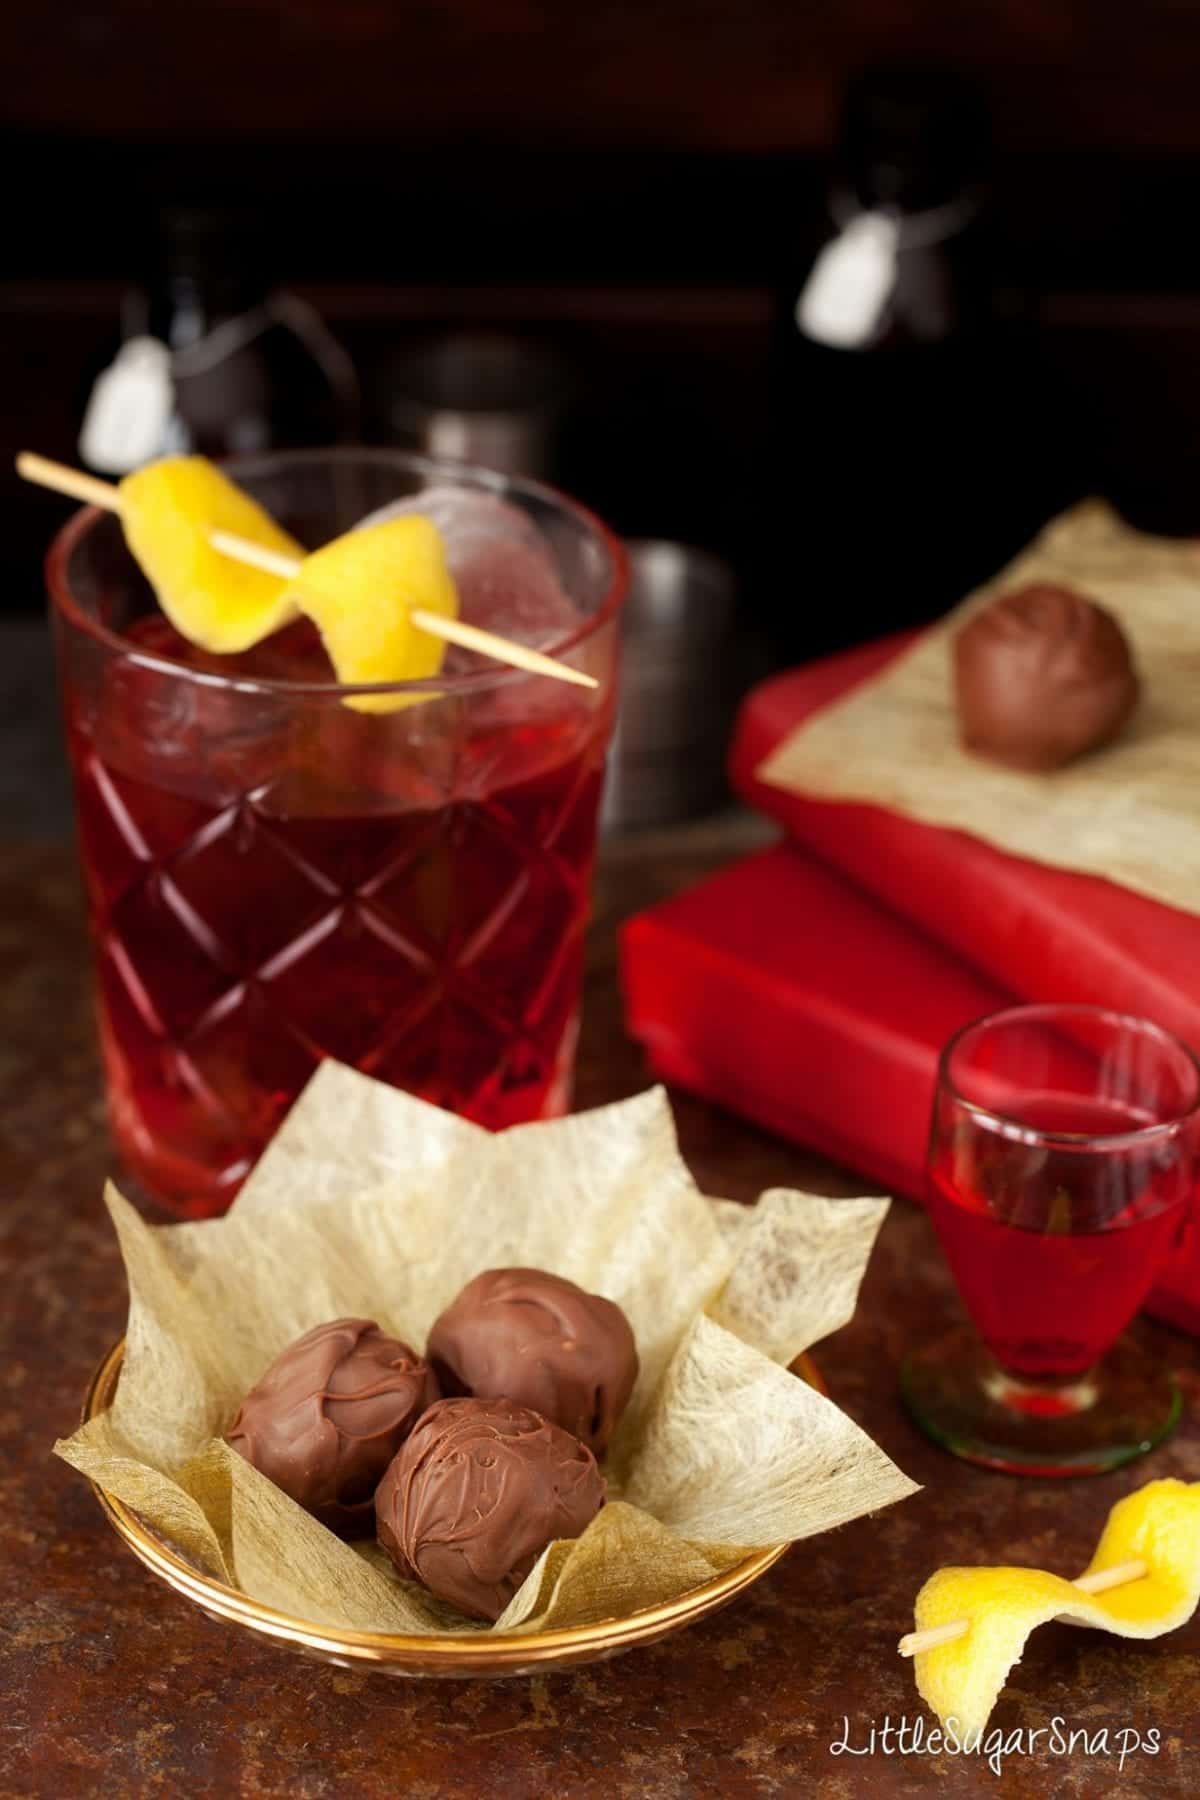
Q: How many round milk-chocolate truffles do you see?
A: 4